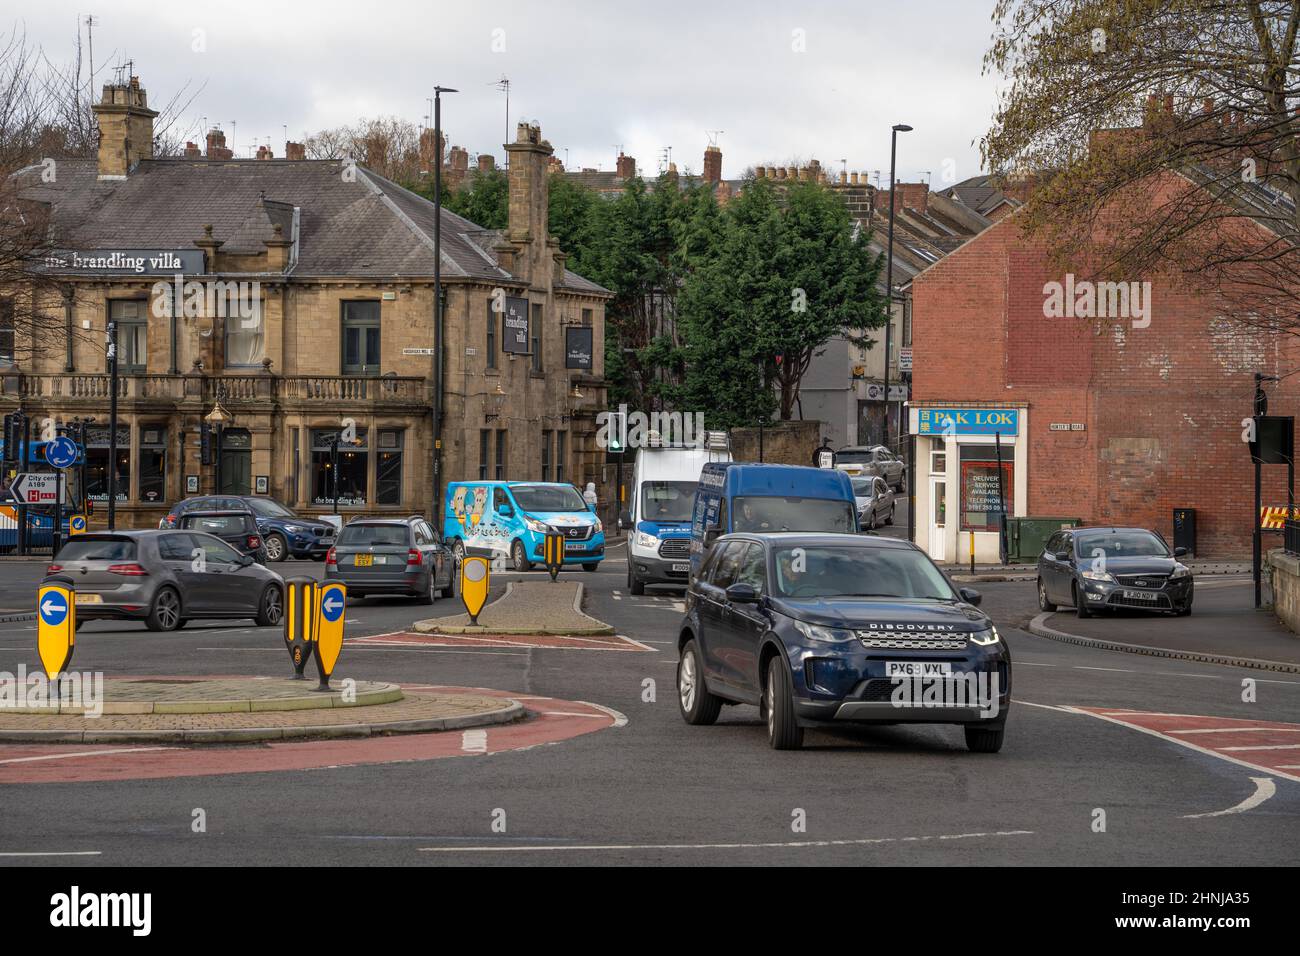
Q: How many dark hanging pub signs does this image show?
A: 2